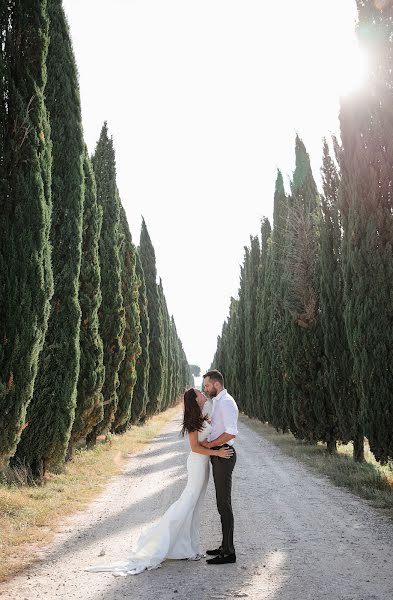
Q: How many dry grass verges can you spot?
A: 2